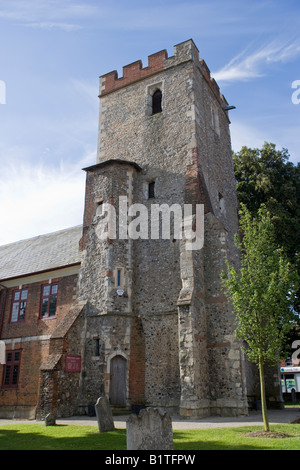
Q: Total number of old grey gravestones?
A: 3